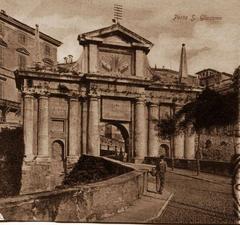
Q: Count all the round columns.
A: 8